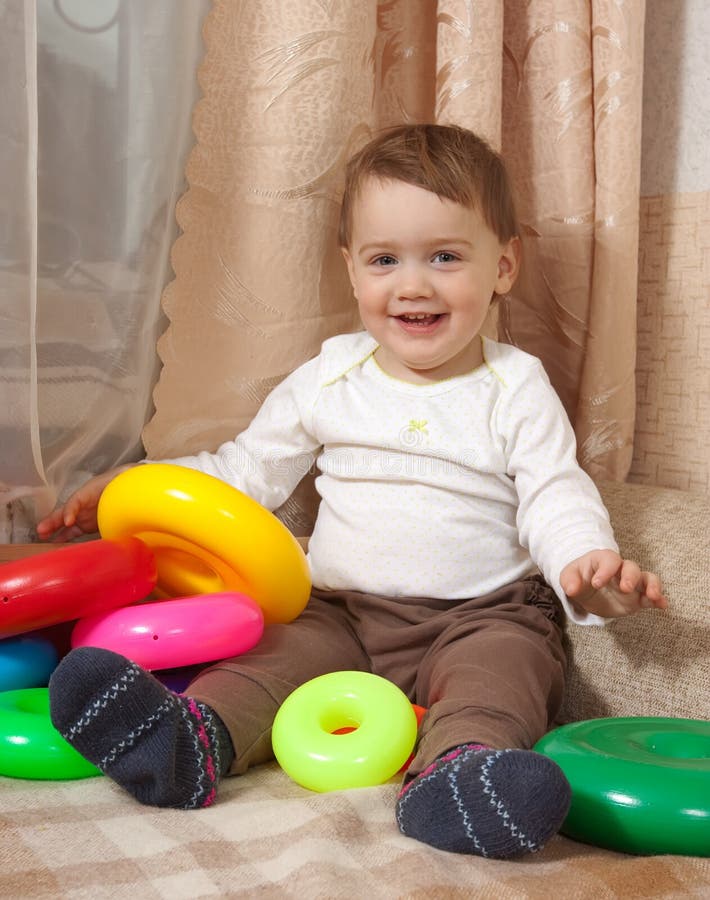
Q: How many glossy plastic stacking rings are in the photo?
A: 9